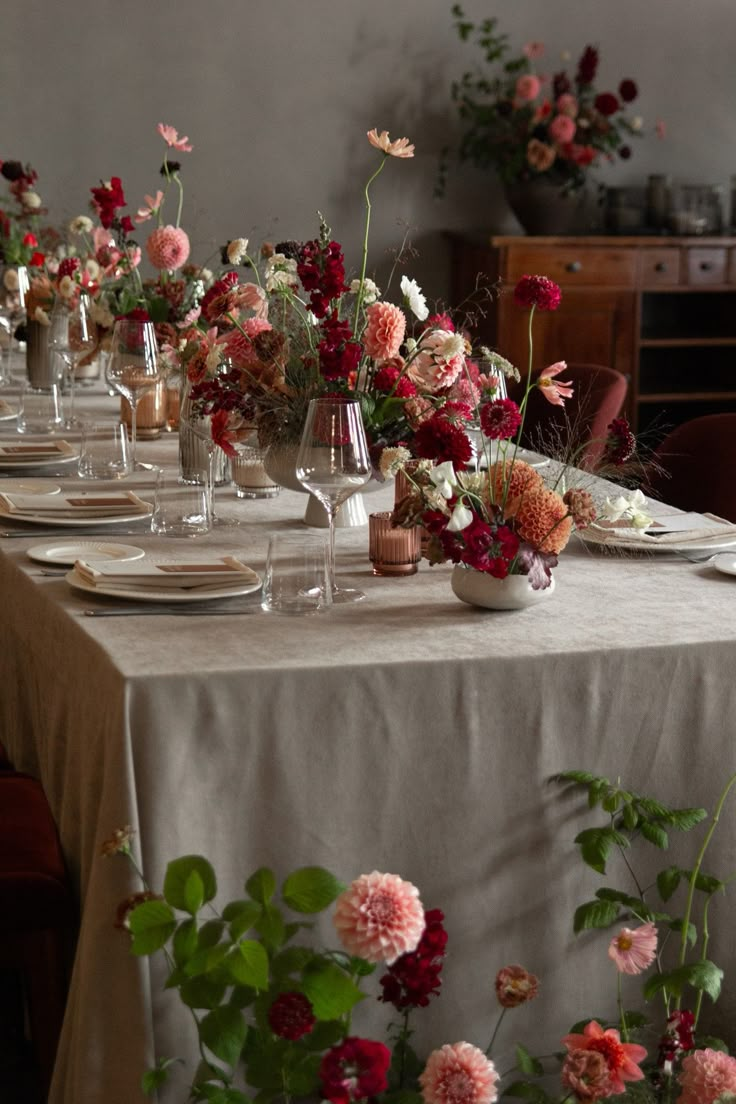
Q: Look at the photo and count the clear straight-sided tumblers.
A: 4